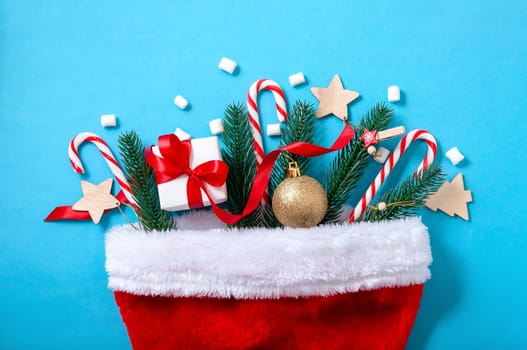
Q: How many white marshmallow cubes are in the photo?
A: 10